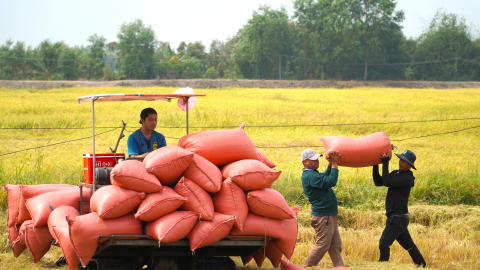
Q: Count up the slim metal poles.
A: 2